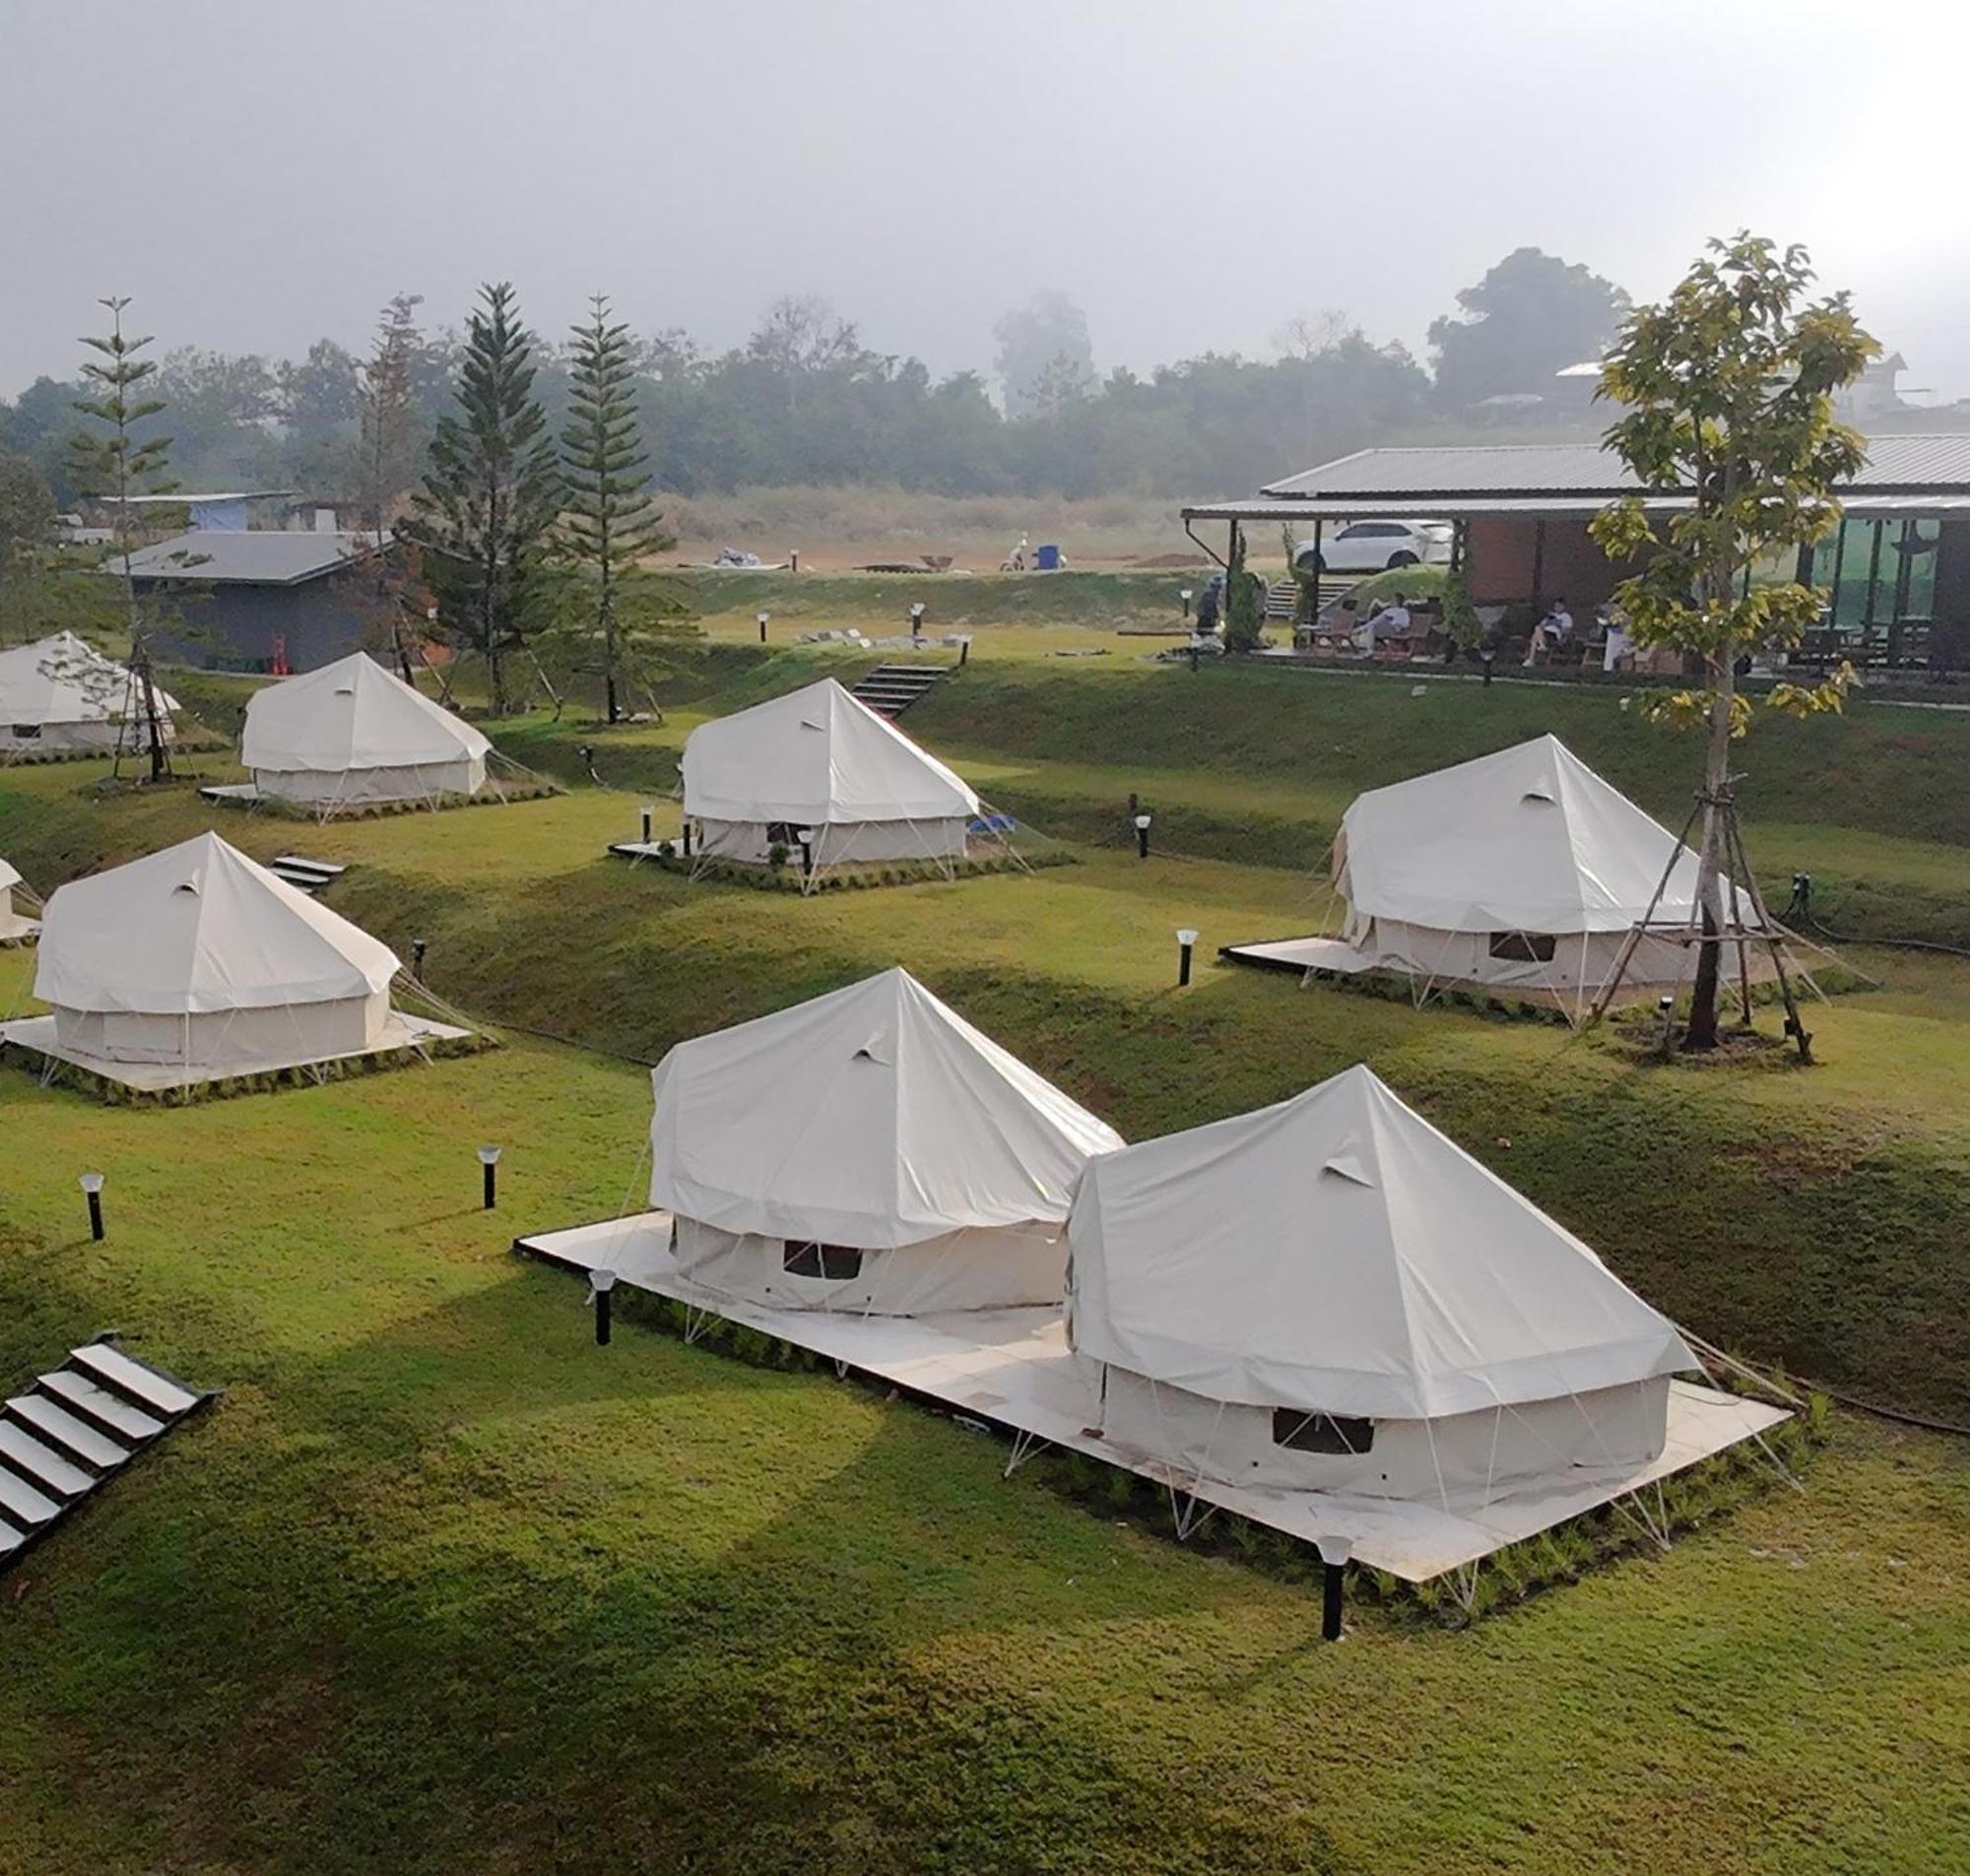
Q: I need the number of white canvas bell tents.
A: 8